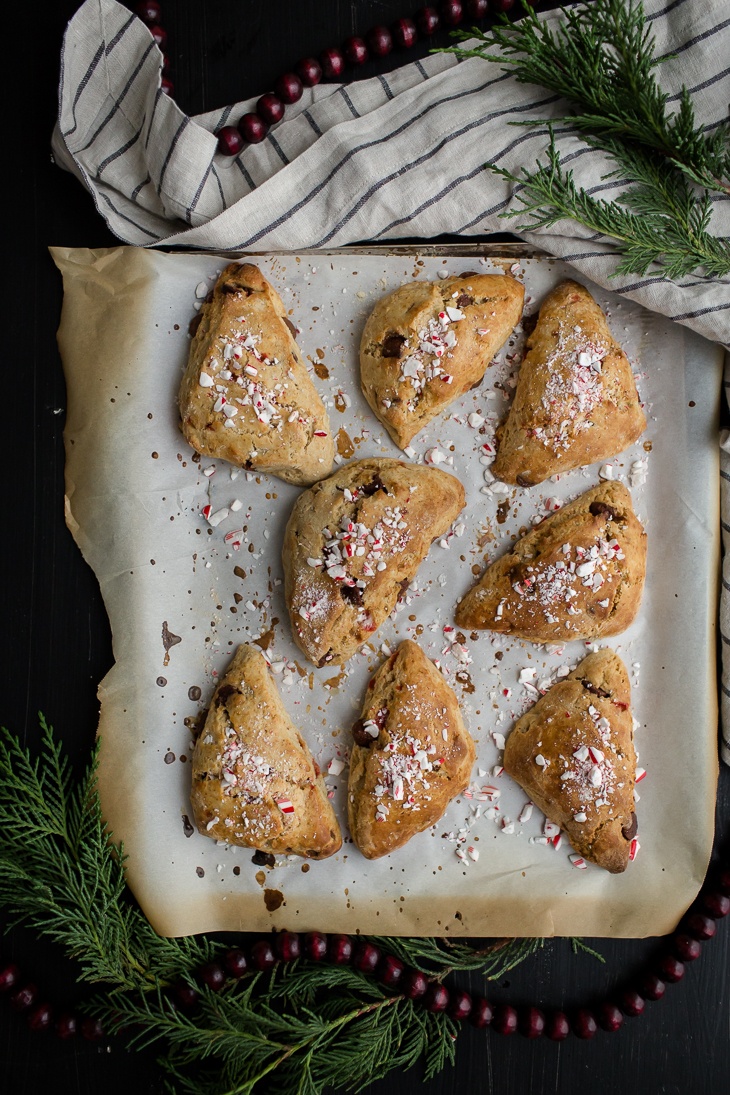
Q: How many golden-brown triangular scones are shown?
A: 8